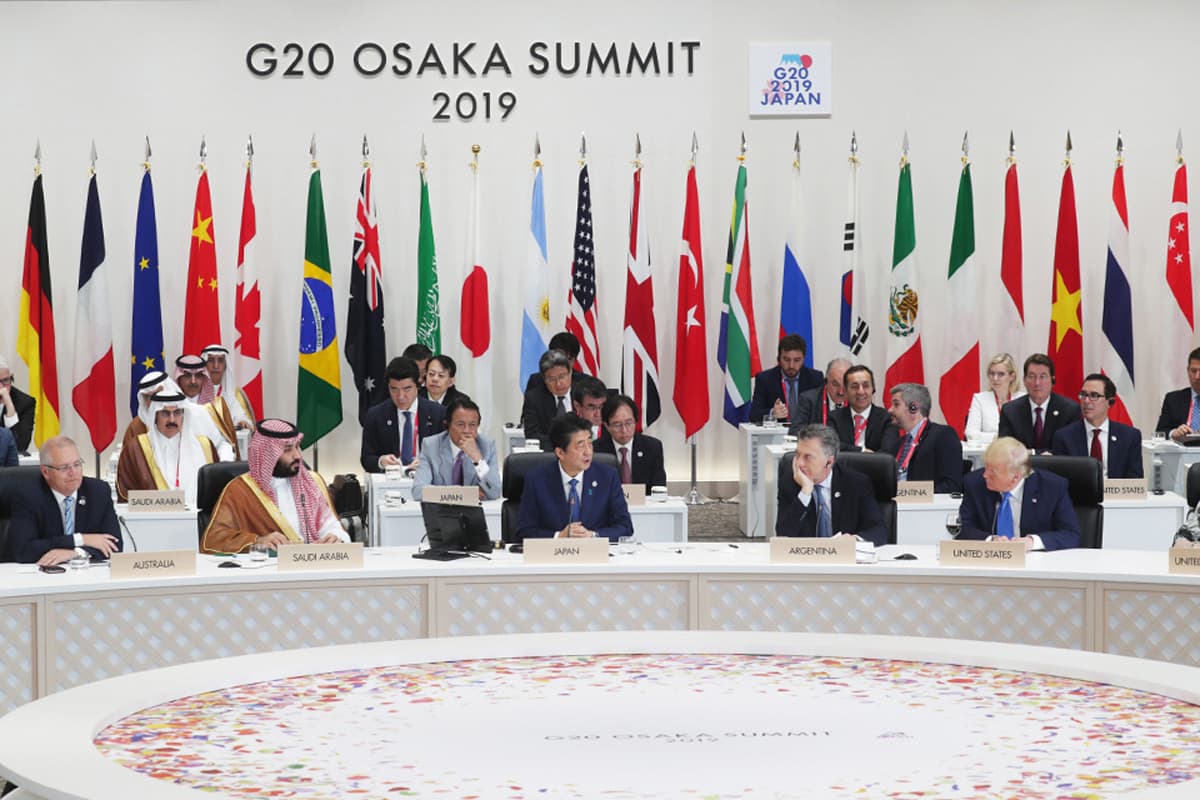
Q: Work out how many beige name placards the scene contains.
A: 11